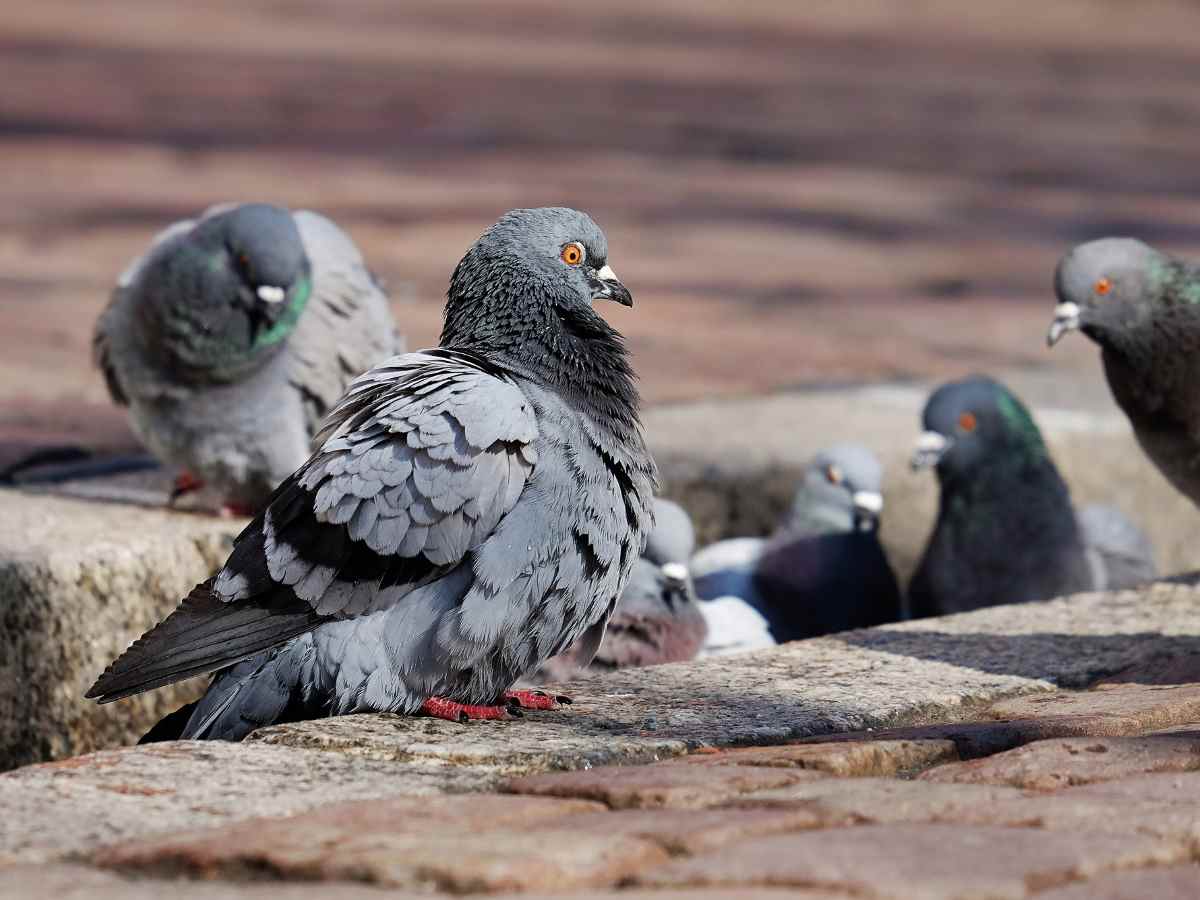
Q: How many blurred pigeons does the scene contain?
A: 5